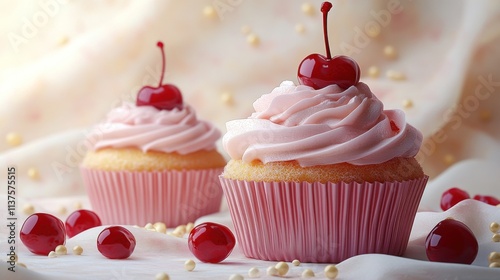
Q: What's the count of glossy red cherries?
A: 9